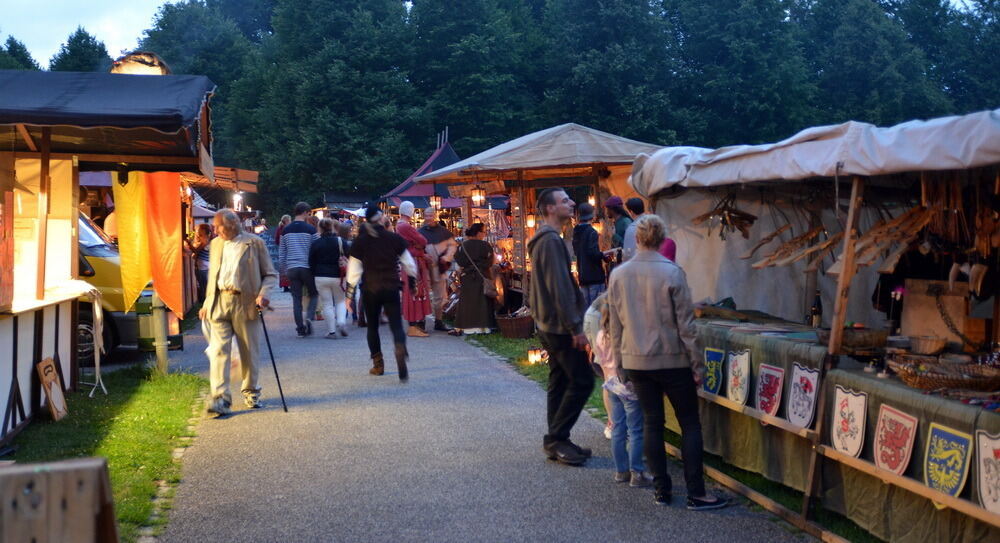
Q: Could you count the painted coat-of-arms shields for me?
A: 8